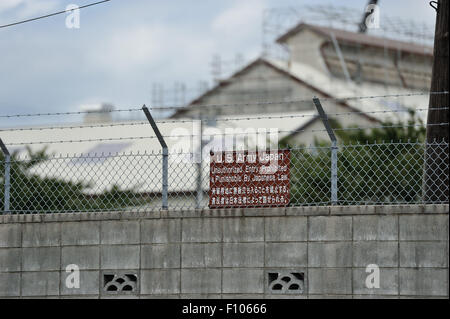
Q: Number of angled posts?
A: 3